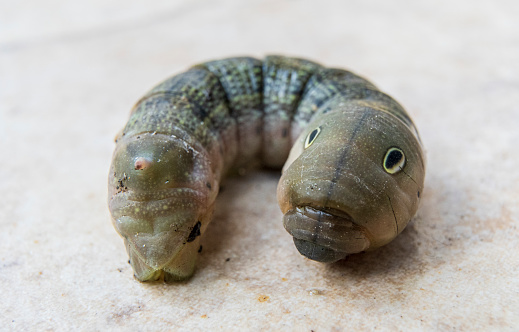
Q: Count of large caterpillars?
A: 1